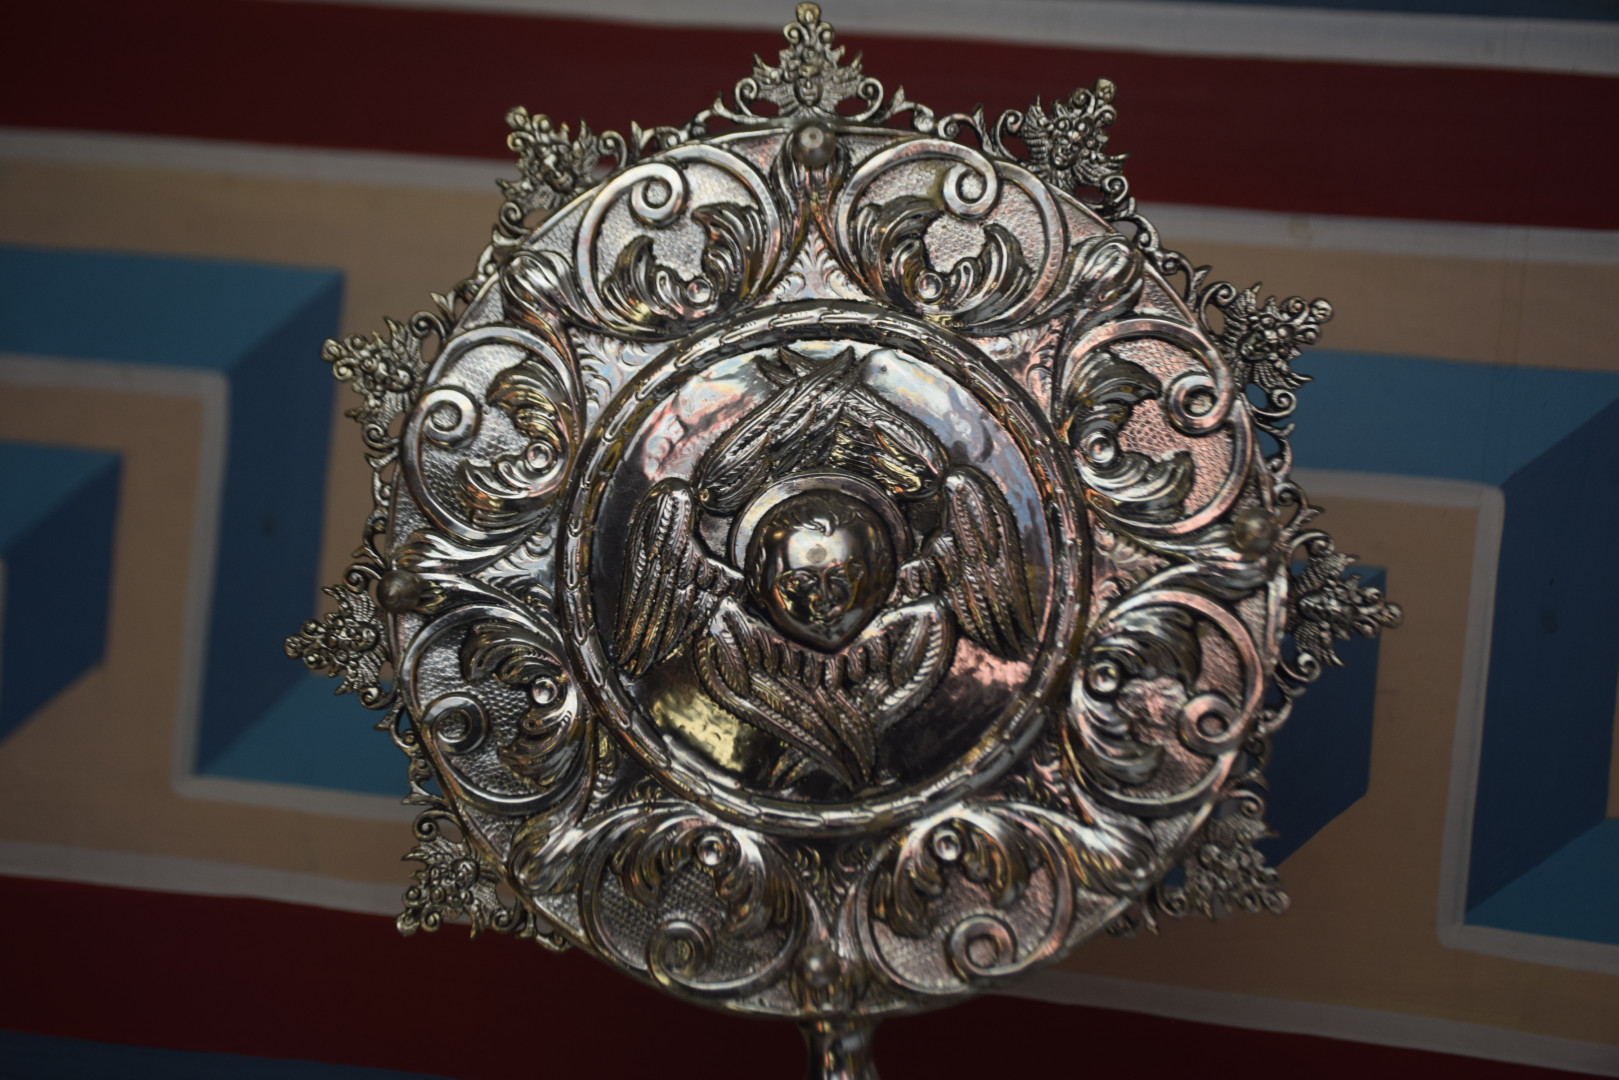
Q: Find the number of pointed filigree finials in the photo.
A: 9